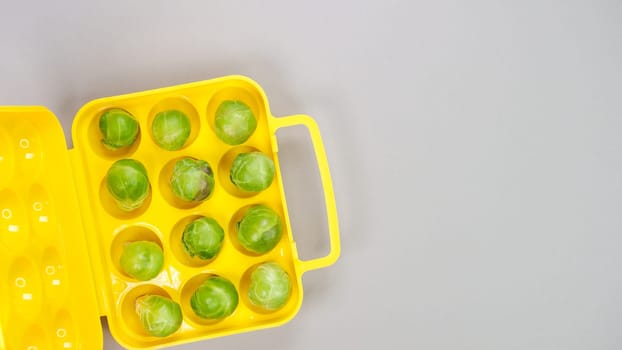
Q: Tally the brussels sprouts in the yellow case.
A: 12